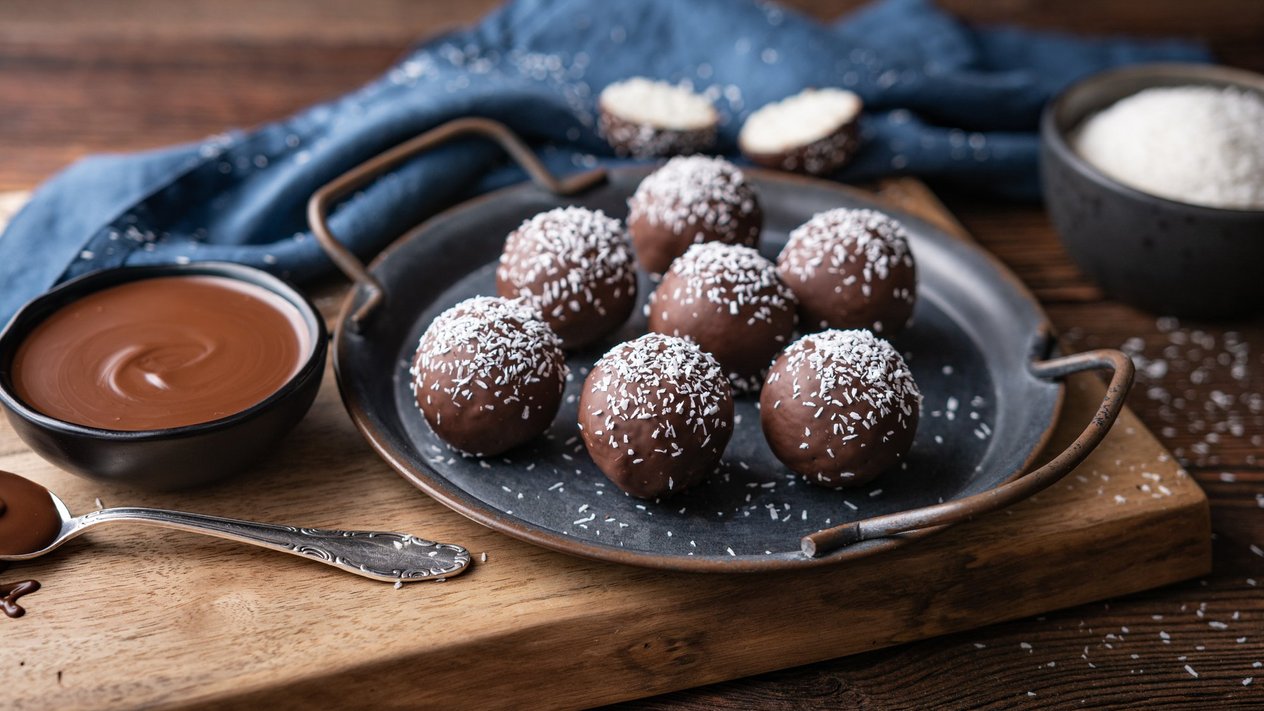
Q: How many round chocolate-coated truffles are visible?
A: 7